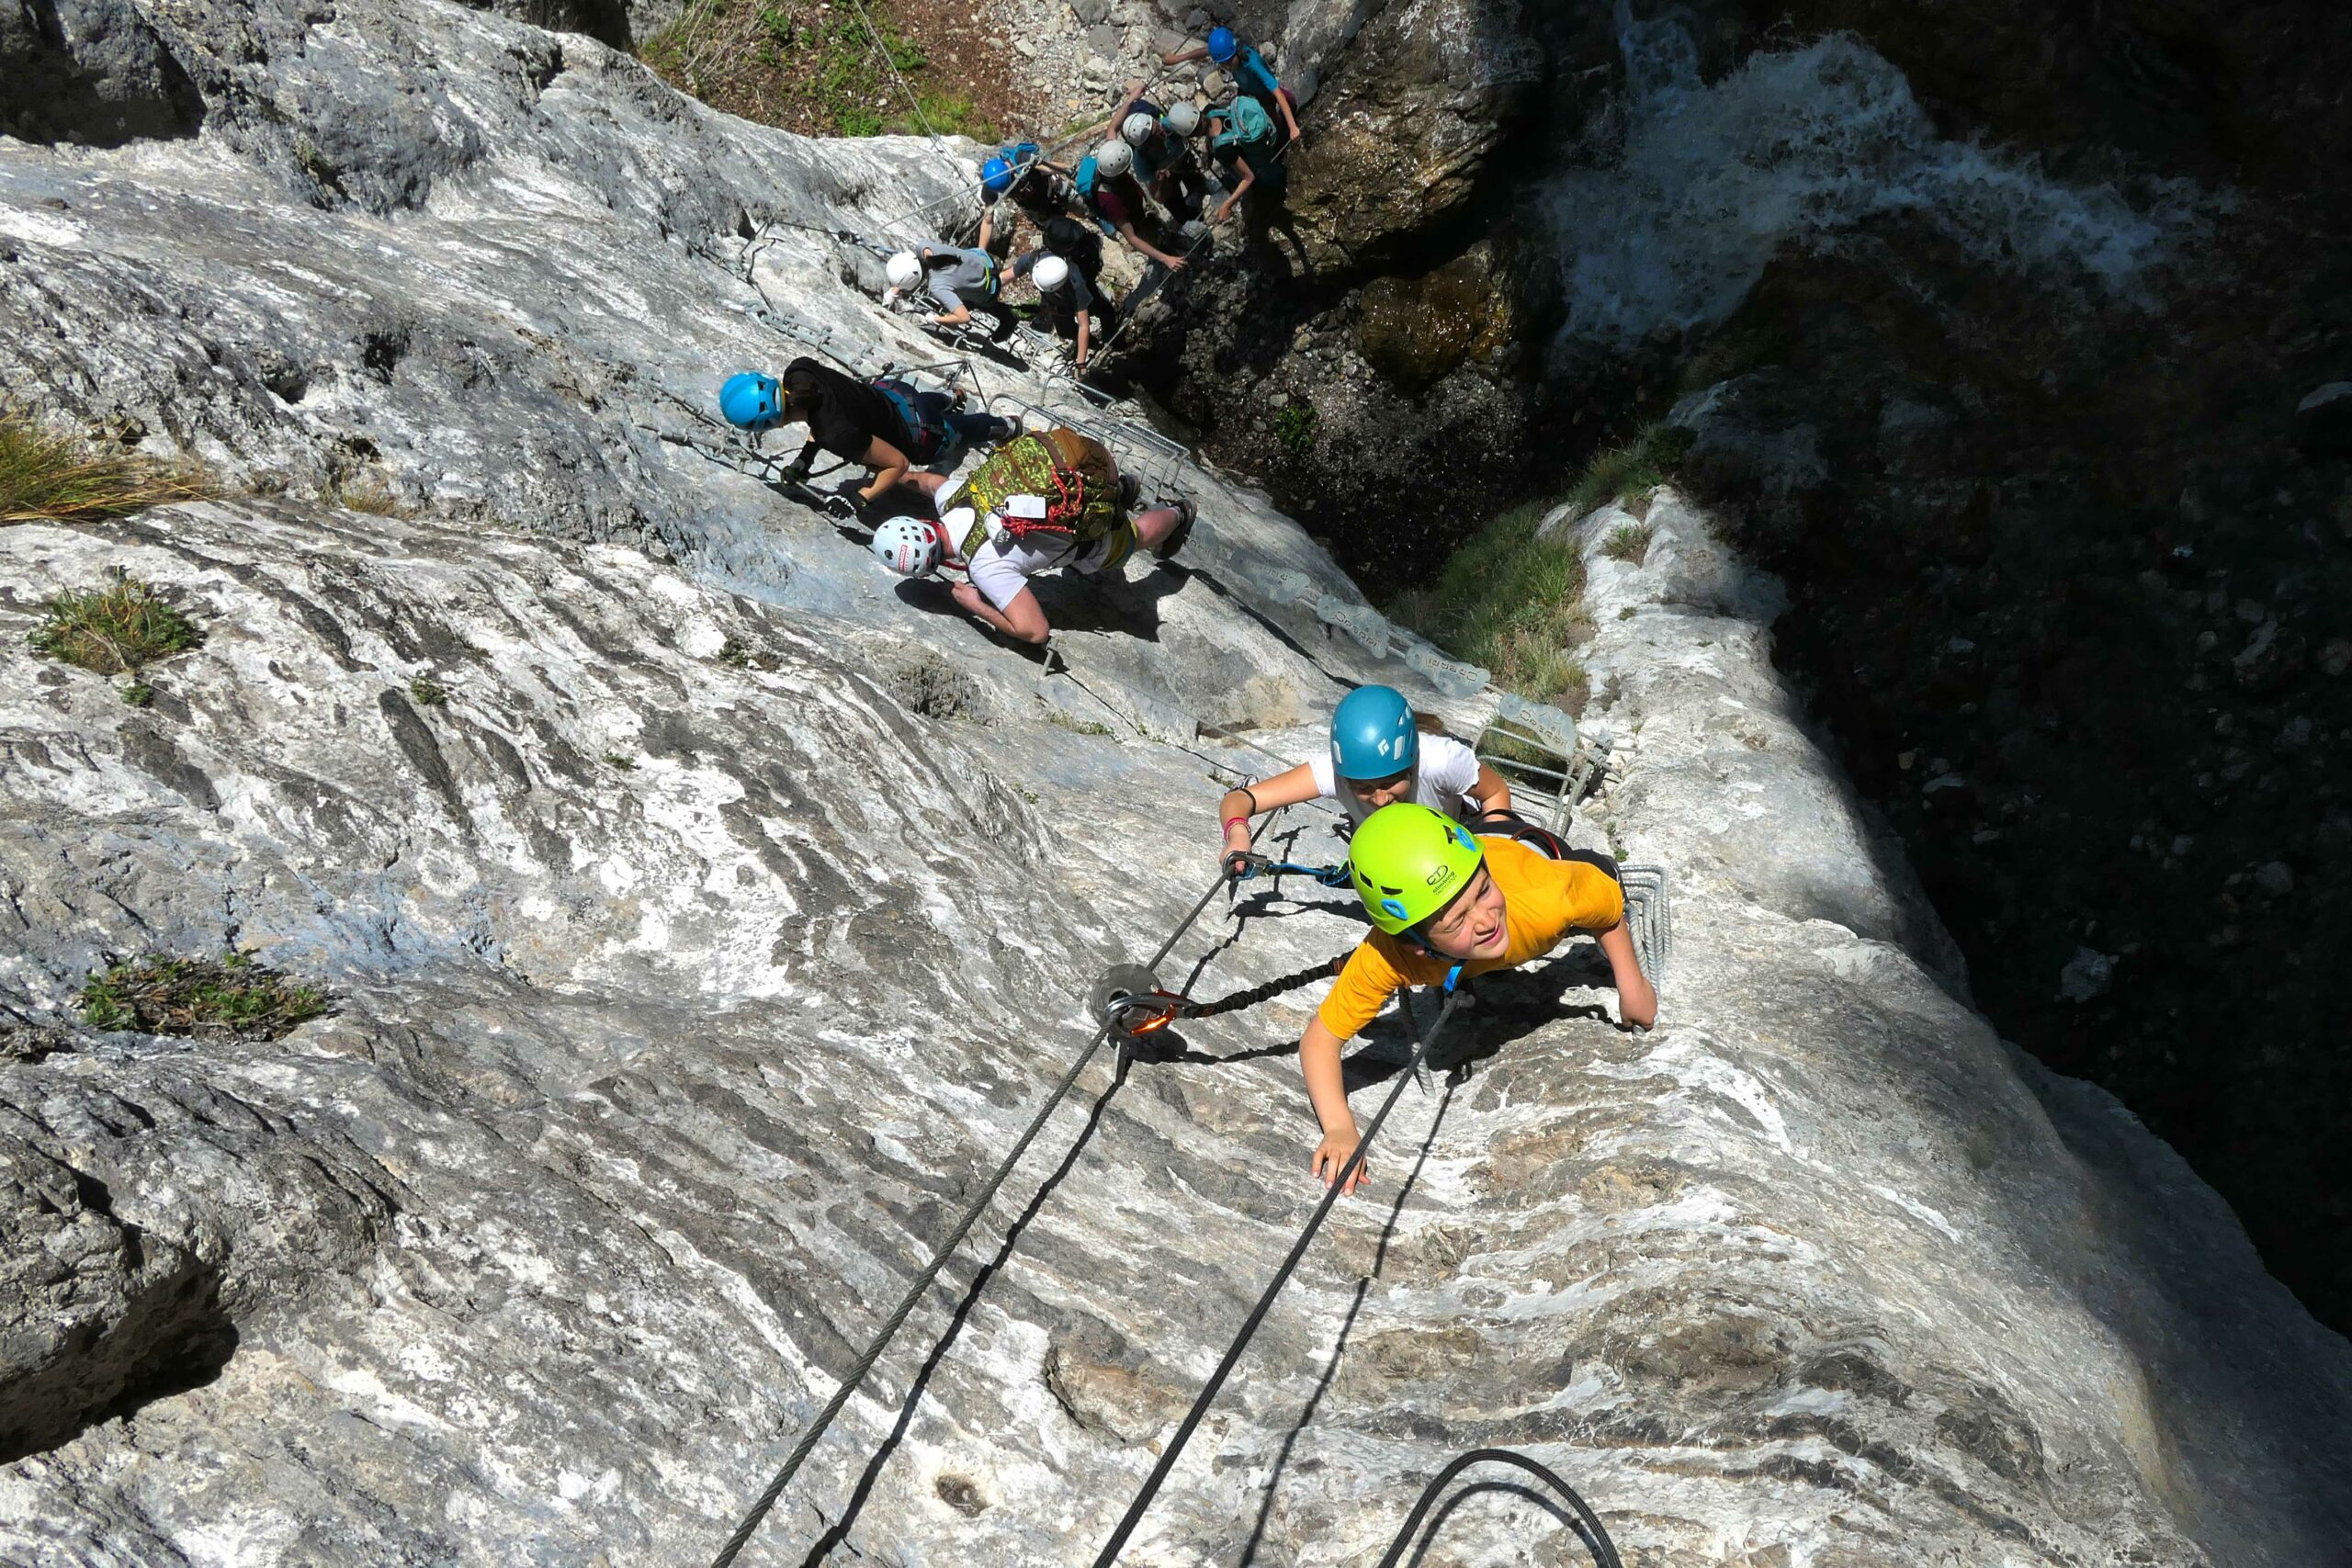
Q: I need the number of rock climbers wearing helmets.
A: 11